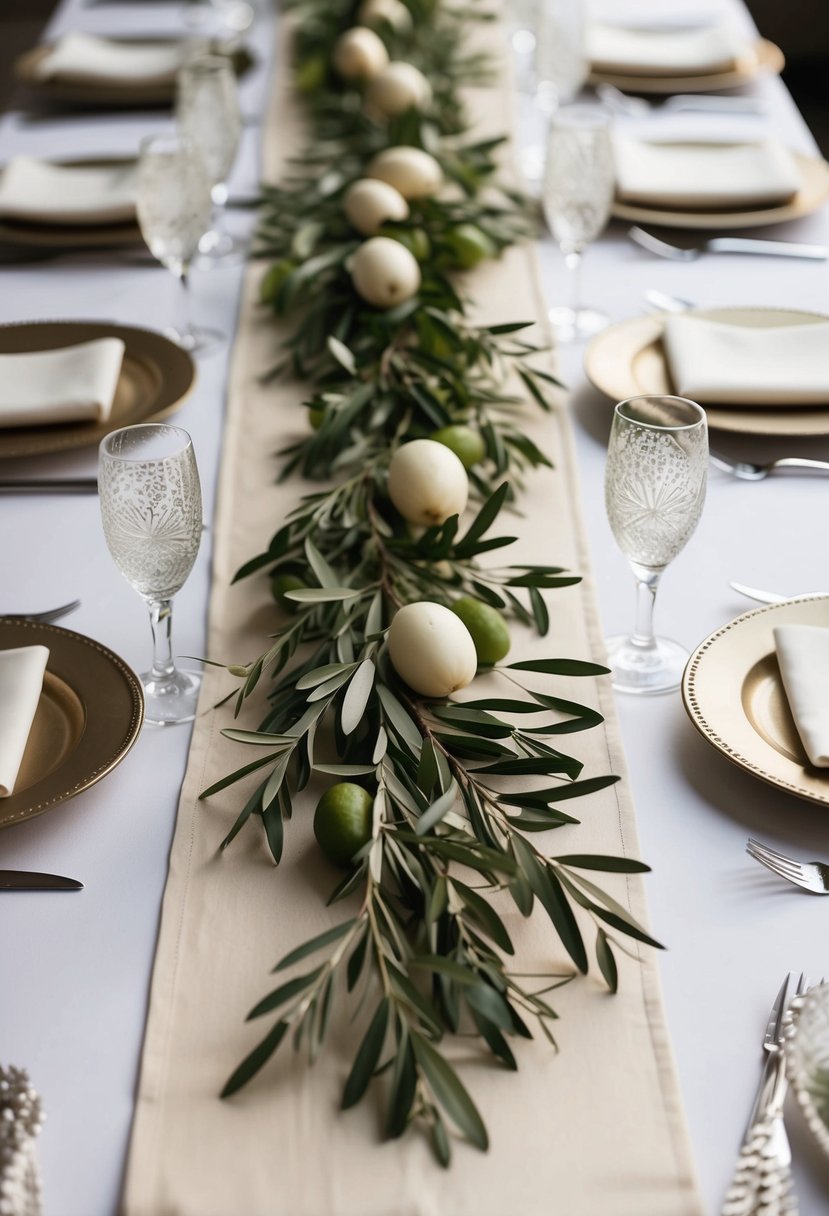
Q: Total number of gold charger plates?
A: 8